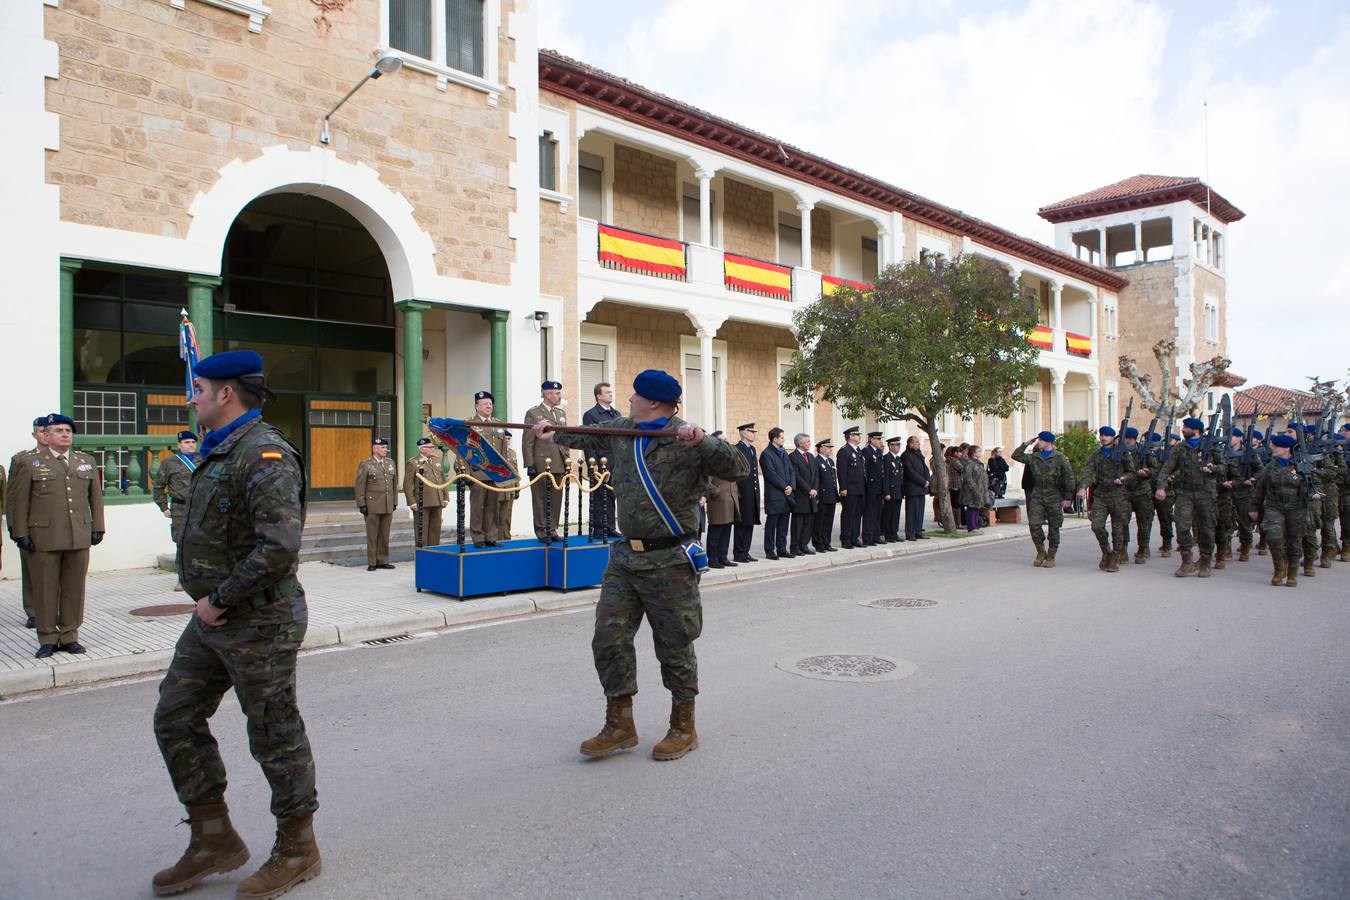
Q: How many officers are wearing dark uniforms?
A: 5